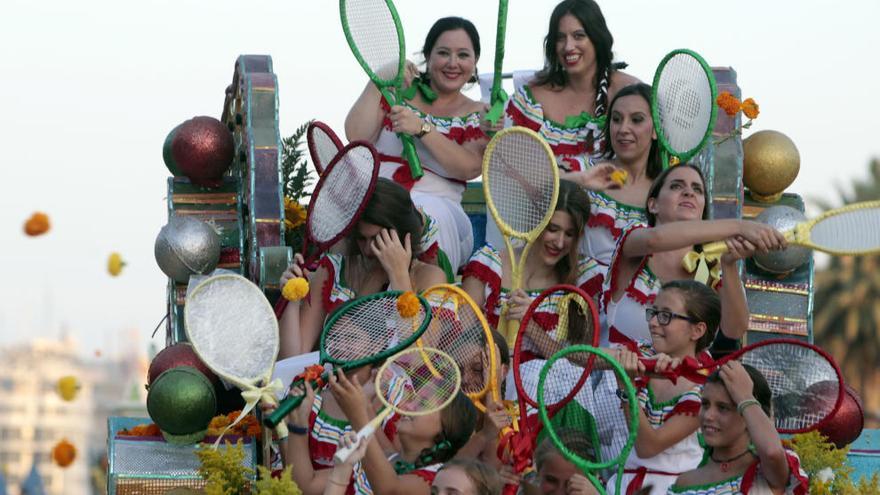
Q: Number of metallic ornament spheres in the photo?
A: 8